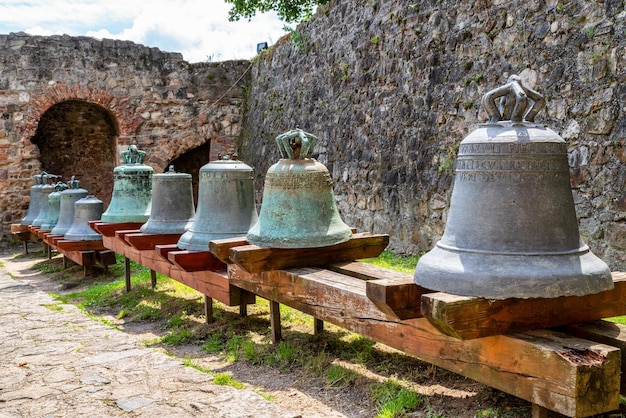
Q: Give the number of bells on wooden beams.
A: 10